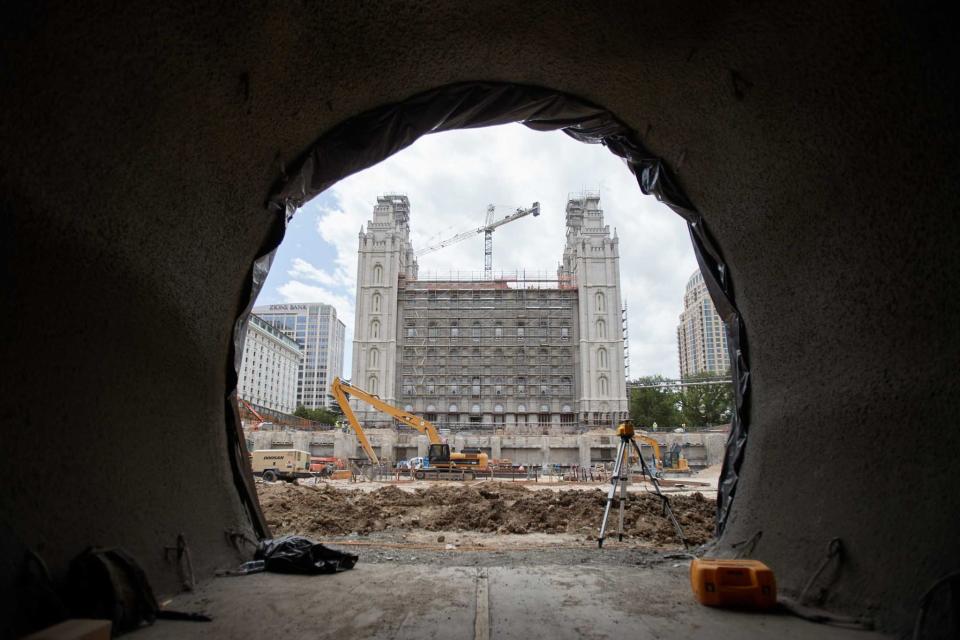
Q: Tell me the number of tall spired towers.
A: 2